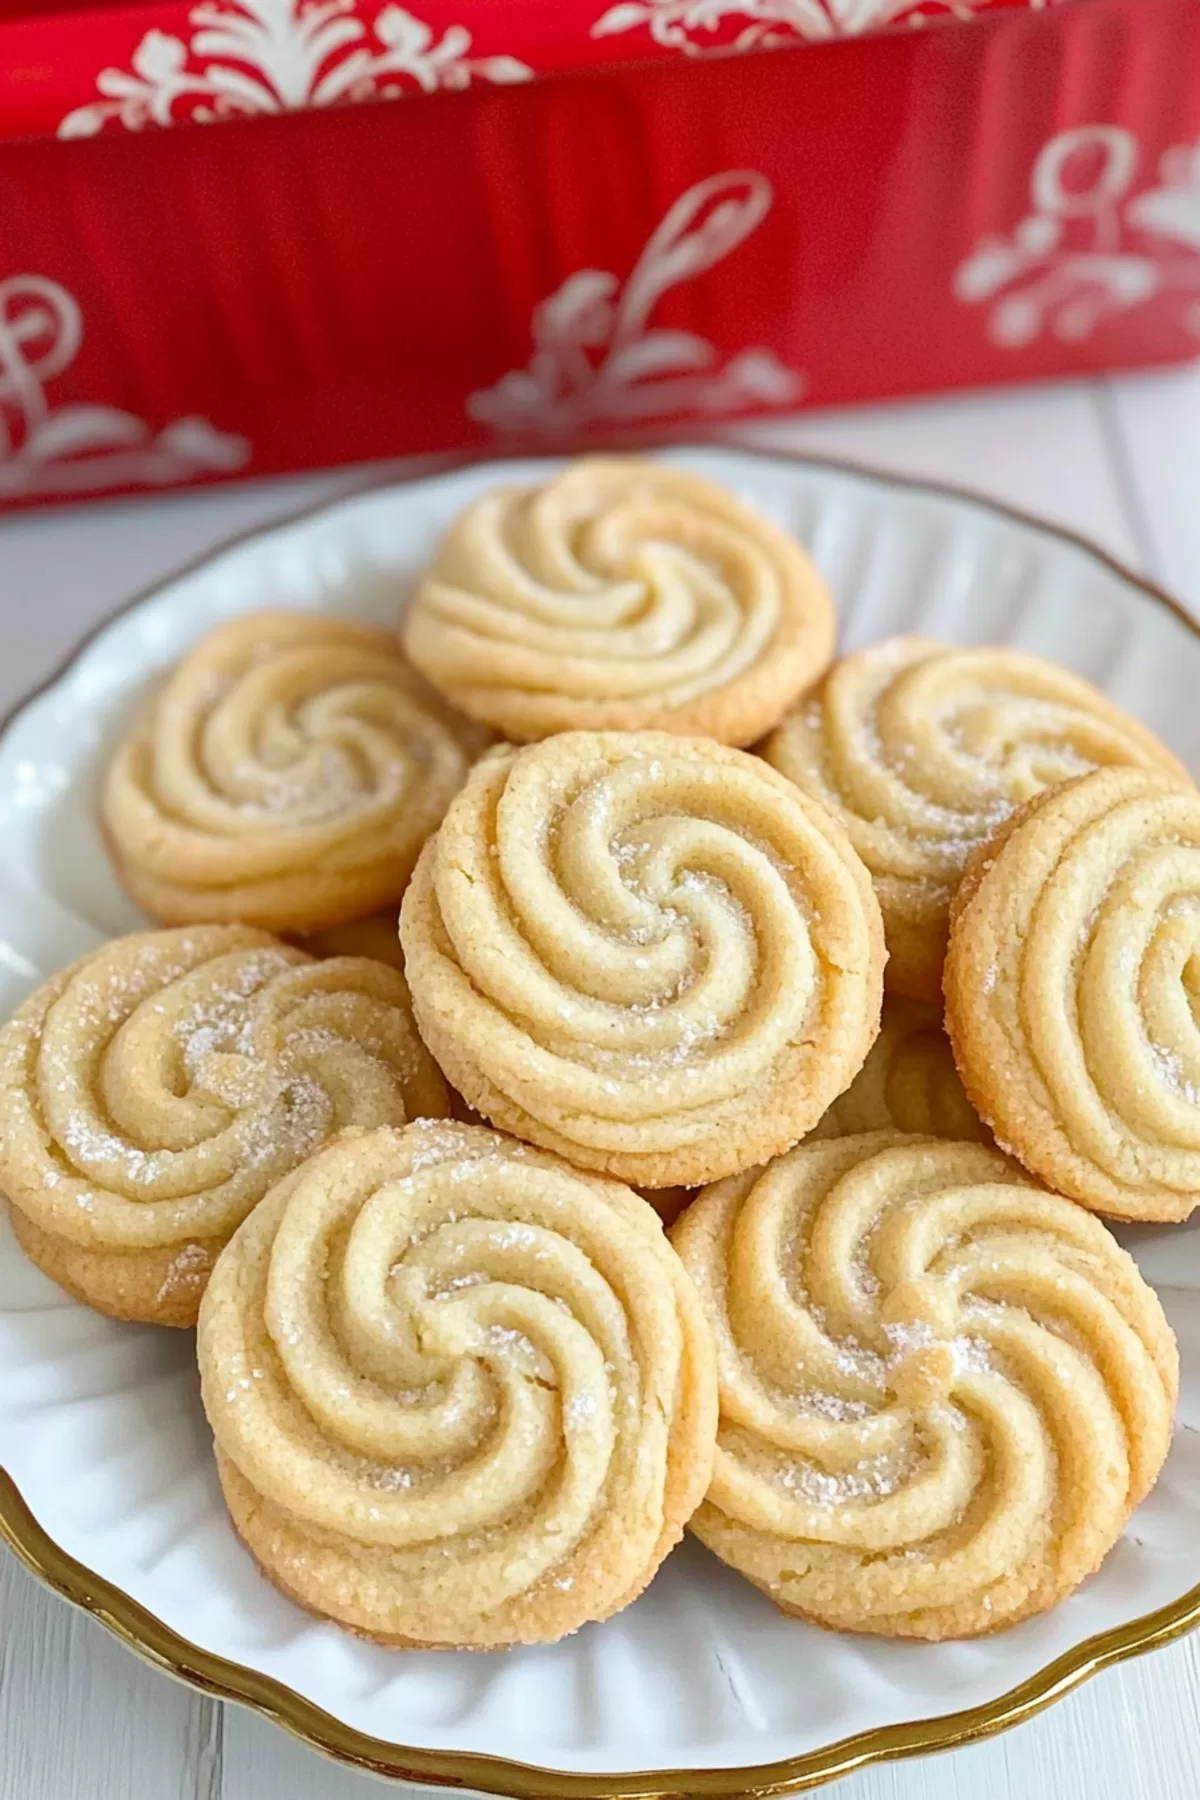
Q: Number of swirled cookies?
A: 8